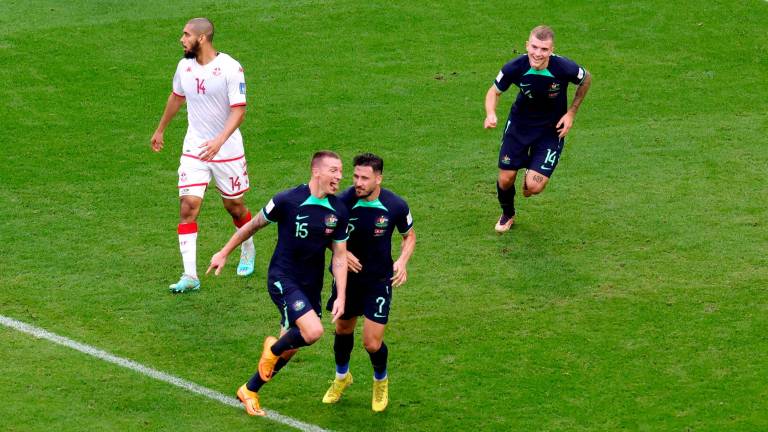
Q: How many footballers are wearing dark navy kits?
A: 3